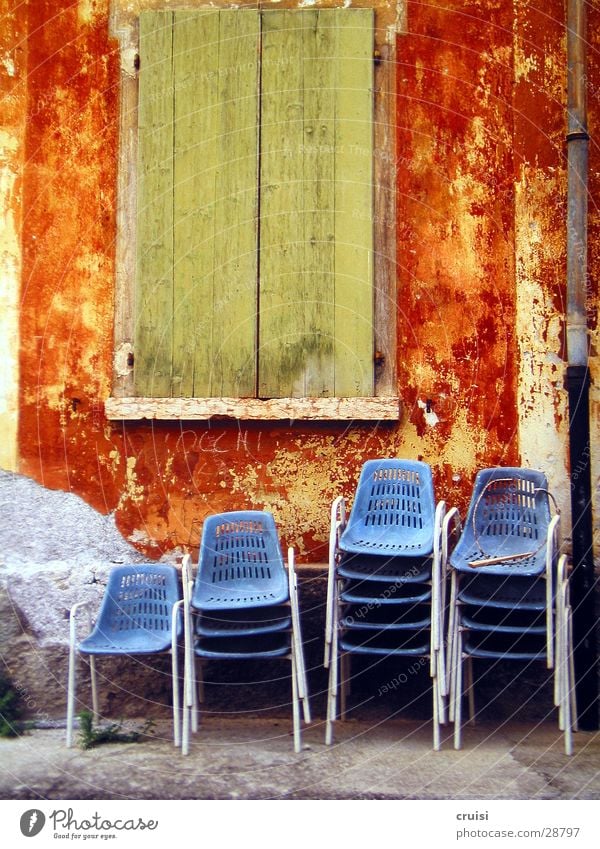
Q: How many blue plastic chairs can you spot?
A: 13